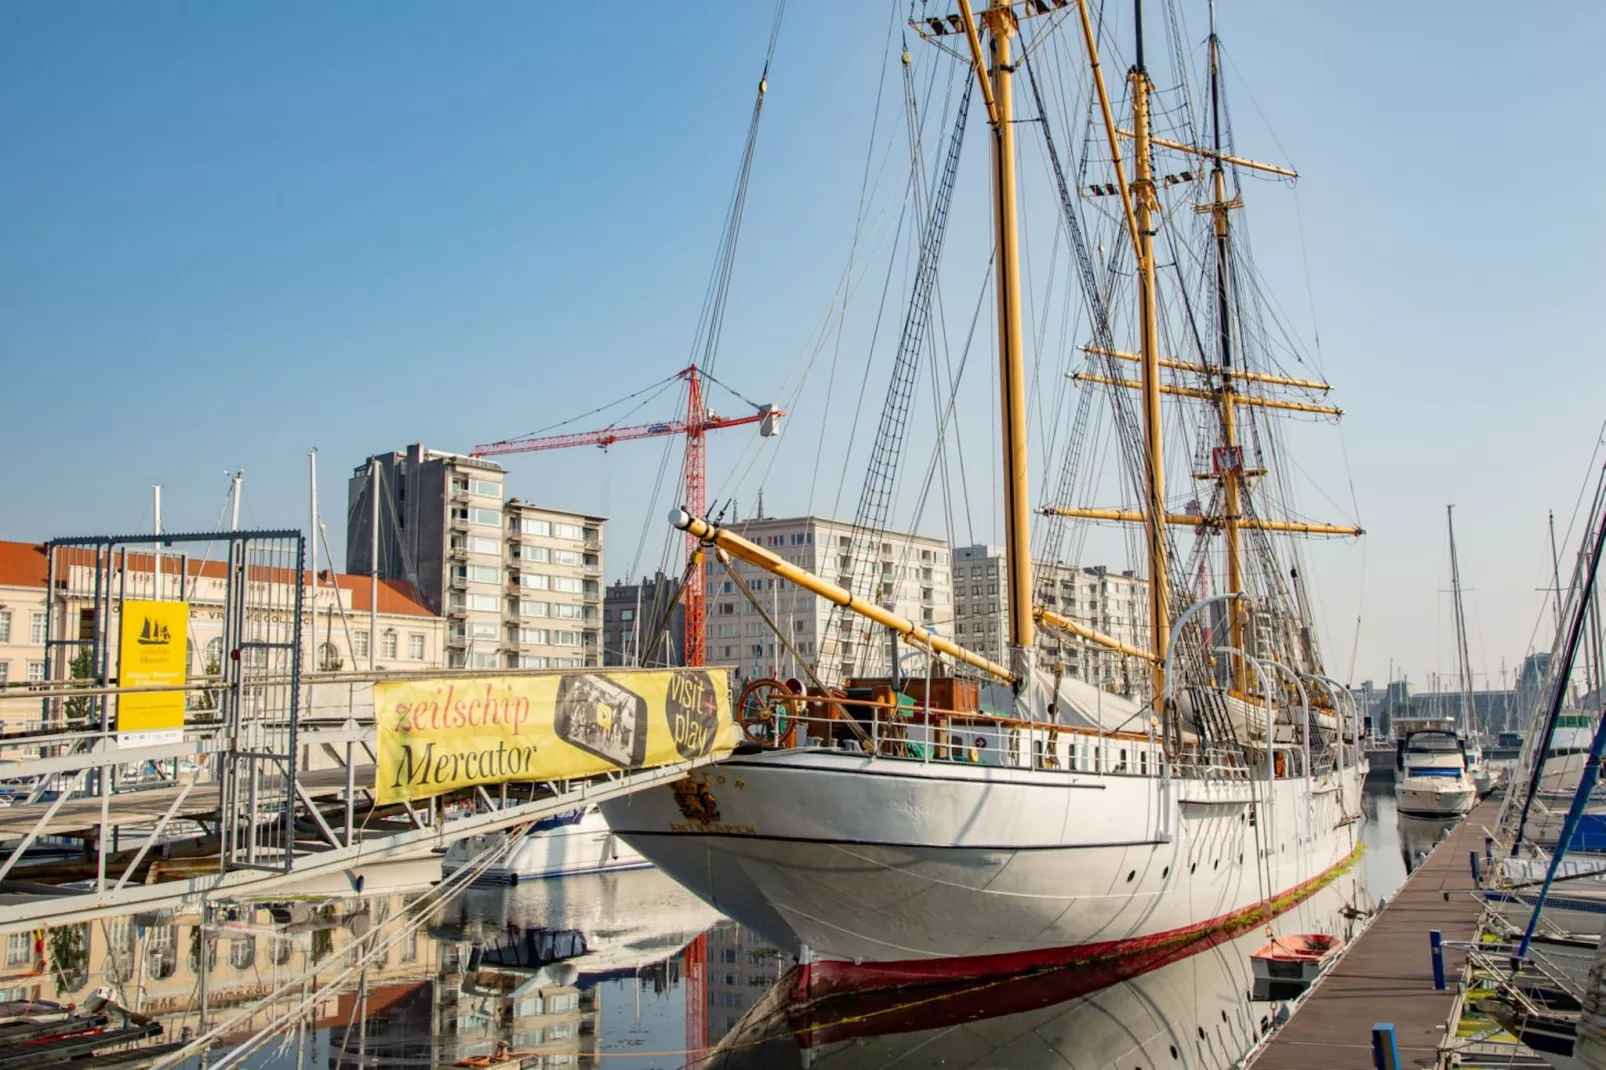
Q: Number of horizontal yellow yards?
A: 4